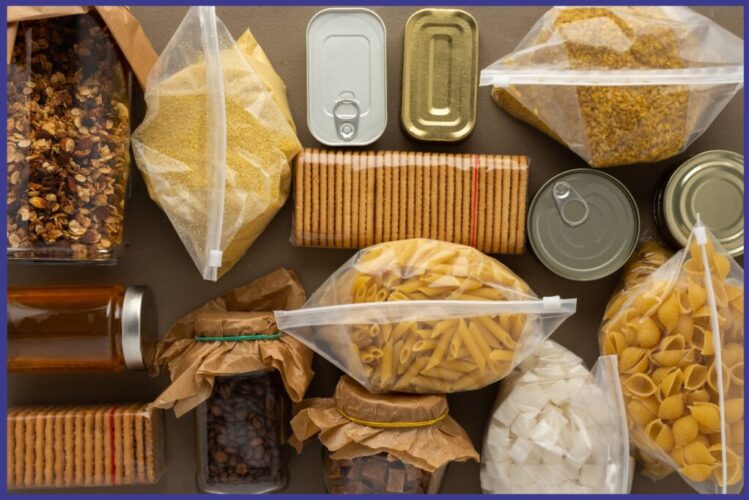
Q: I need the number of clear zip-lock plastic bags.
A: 5